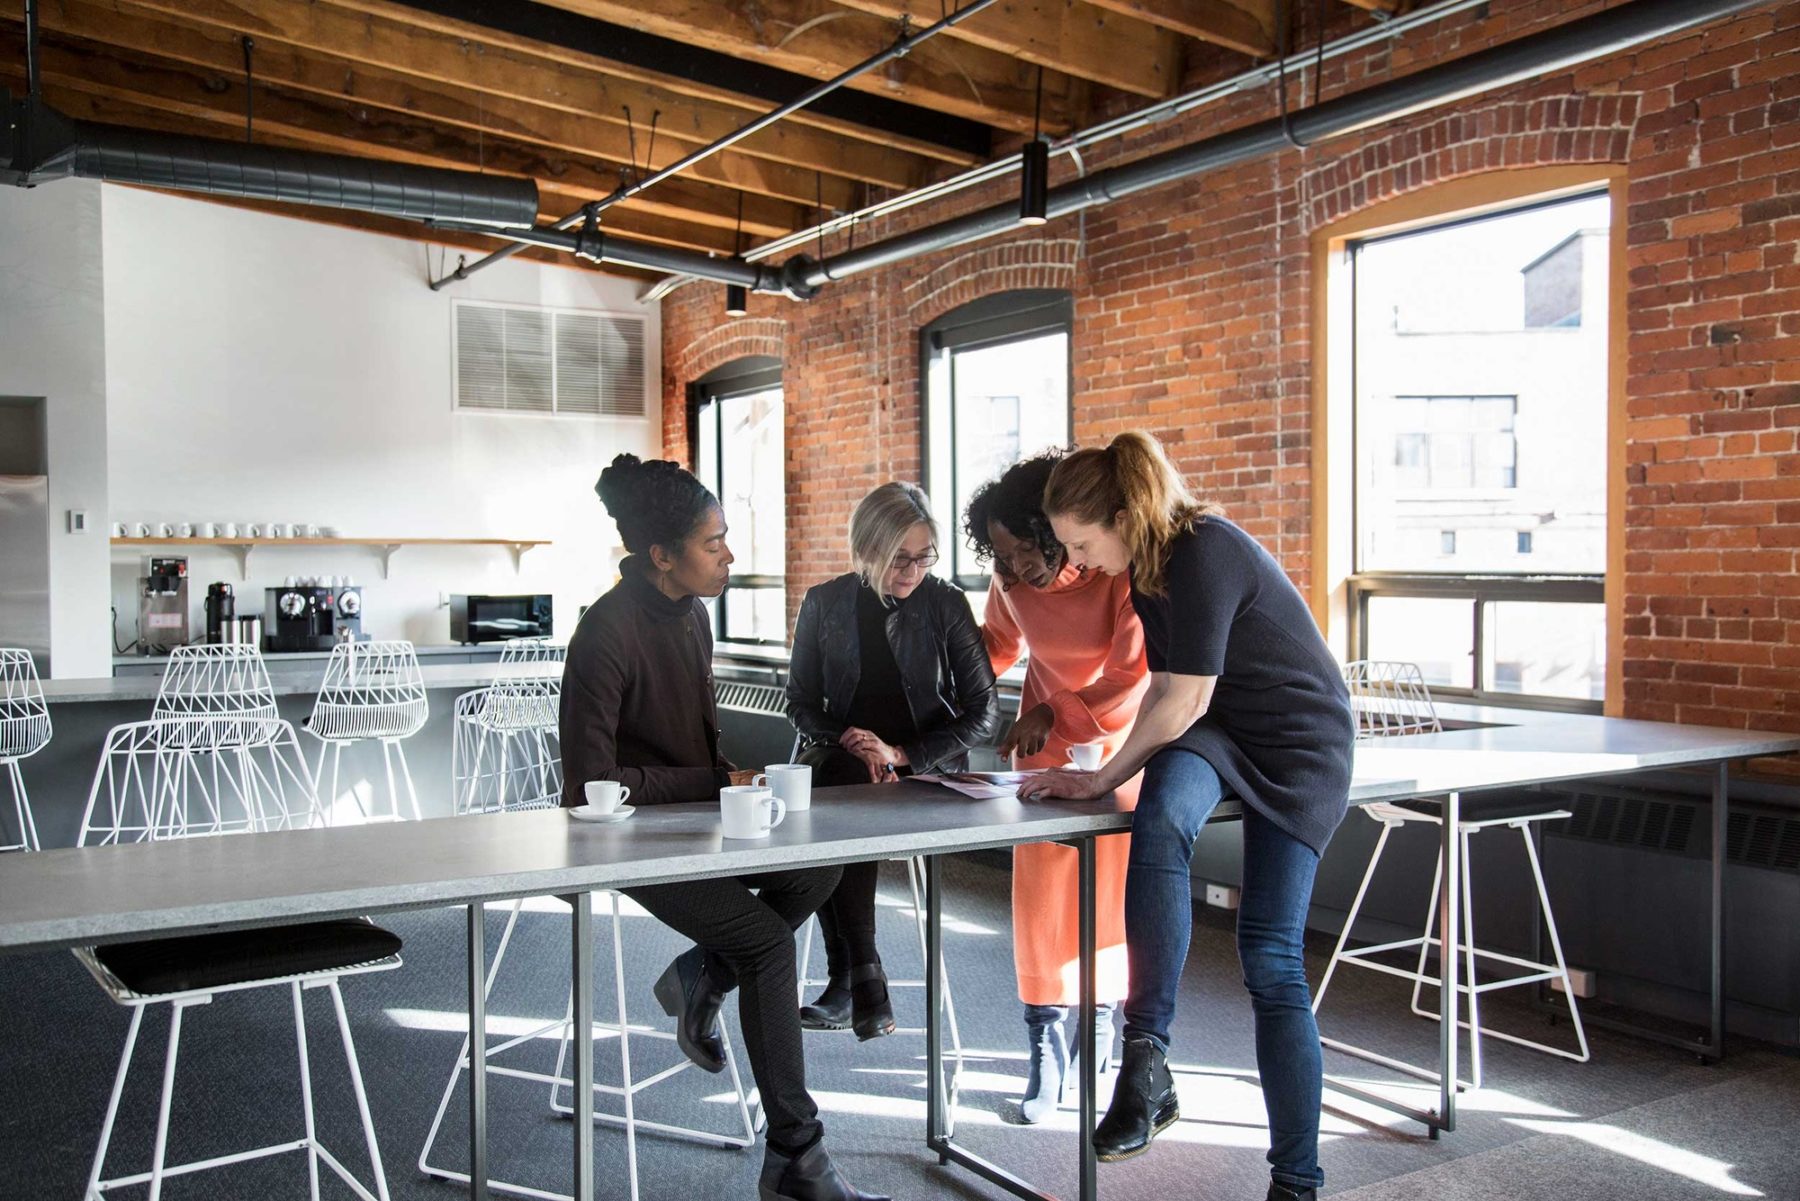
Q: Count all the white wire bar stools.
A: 8